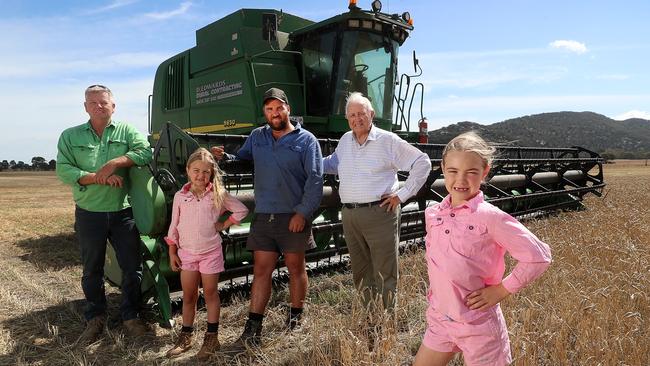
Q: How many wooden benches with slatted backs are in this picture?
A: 0